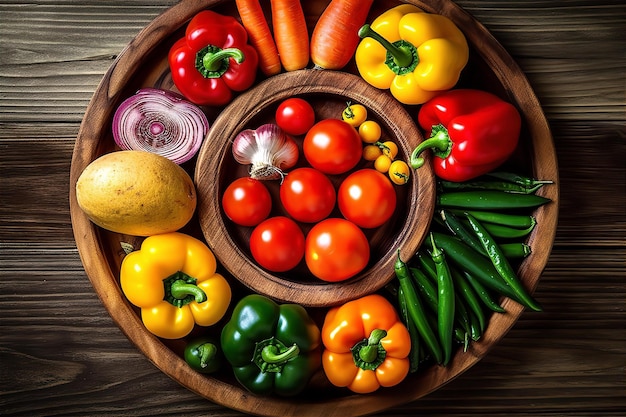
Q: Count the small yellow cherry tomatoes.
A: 6